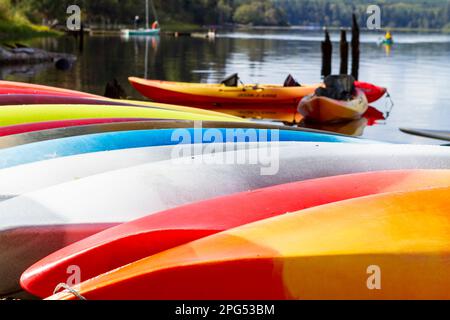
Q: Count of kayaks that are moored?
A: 2